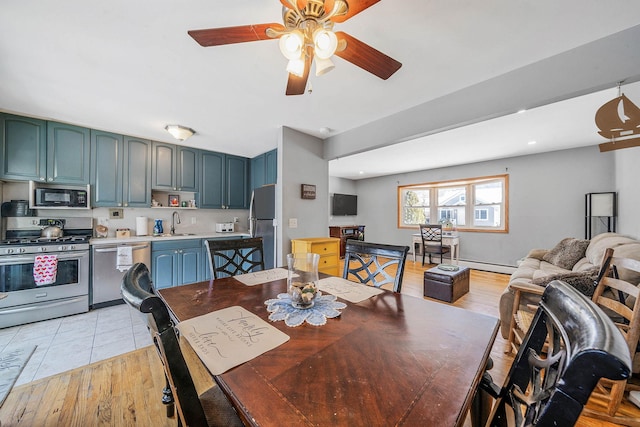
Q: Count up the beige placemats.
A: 3